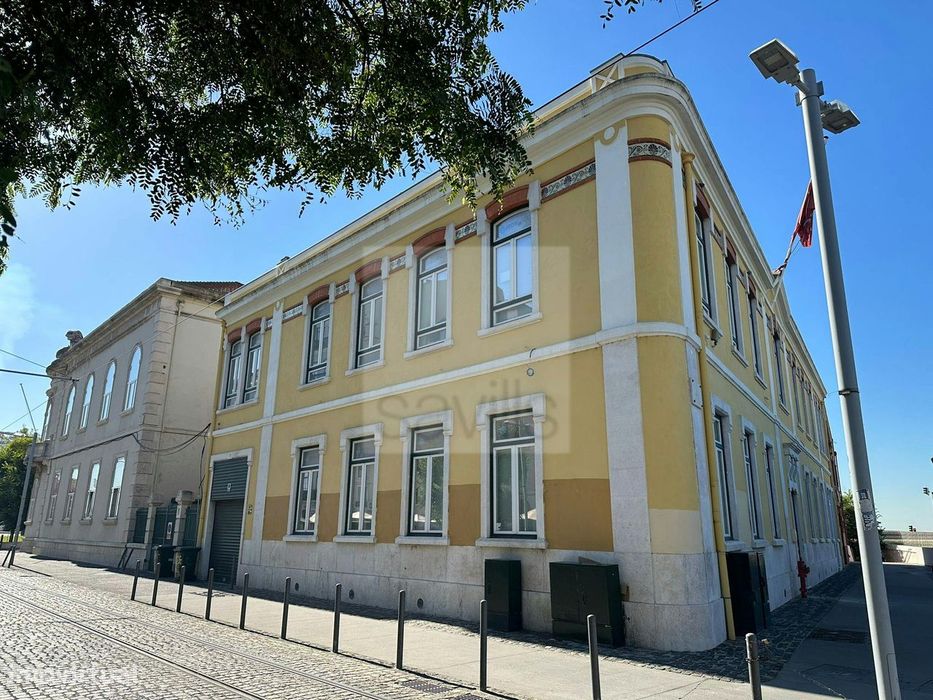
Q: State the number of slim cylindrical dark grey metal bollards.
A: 11